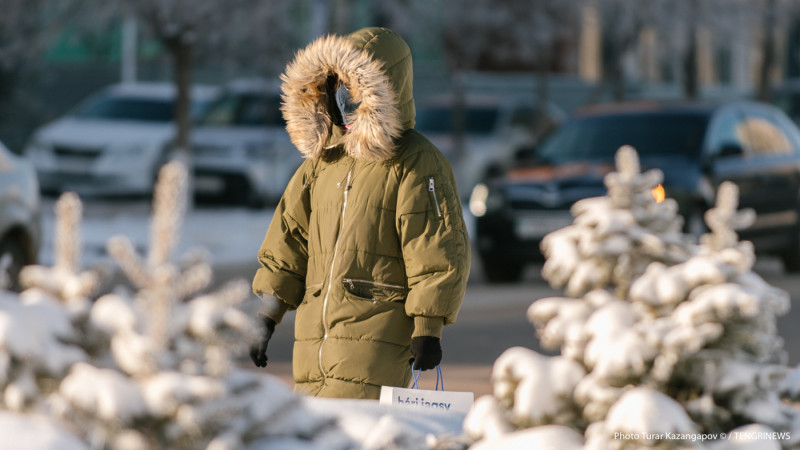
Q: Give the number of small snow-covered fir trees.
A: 4